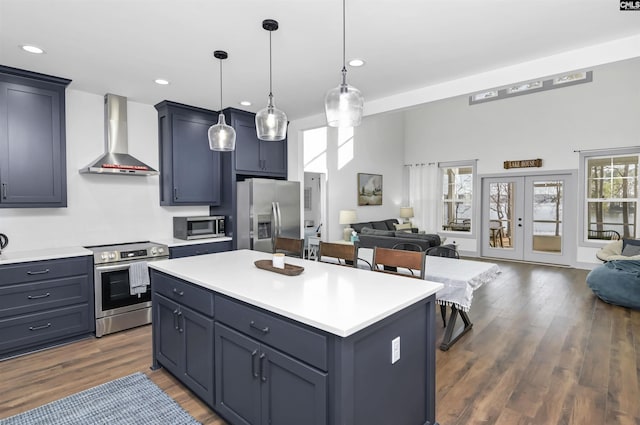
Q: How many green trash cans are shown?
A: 0